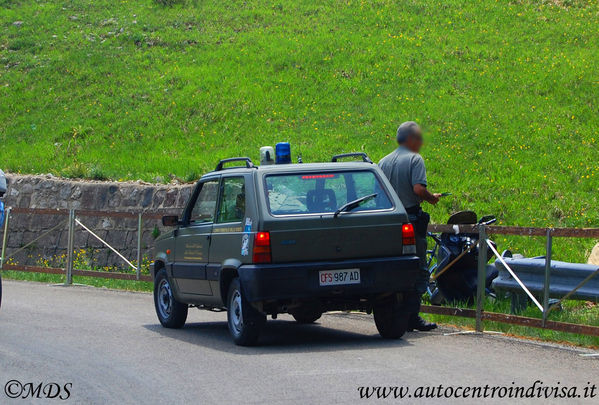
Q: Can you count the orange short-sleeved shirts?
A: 0